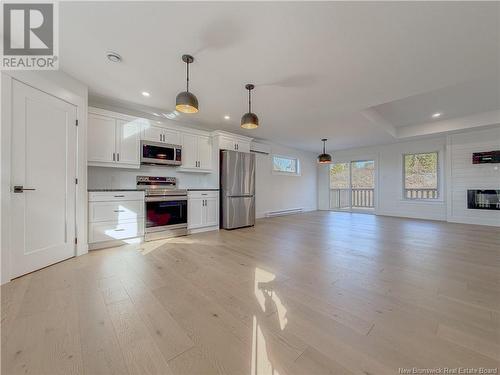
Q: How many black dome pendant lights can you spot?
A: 3